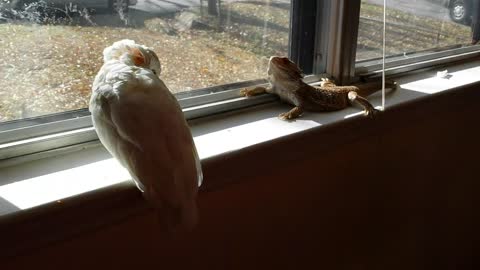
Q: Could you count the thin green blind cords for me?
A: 0